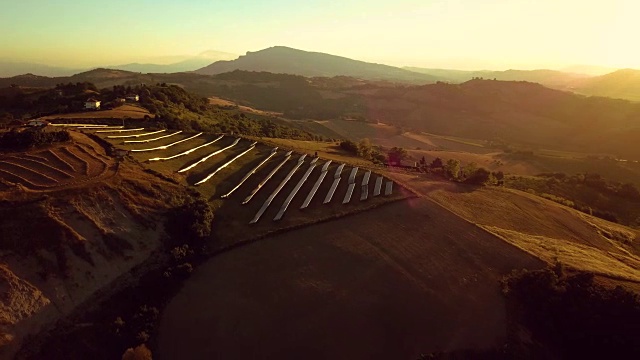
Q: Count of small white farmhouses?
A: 2